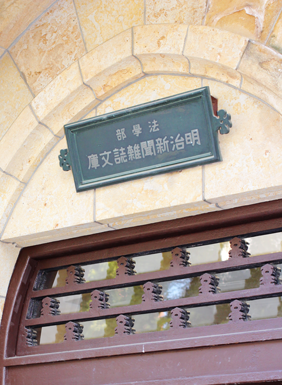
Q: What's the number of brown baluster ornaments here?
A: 13